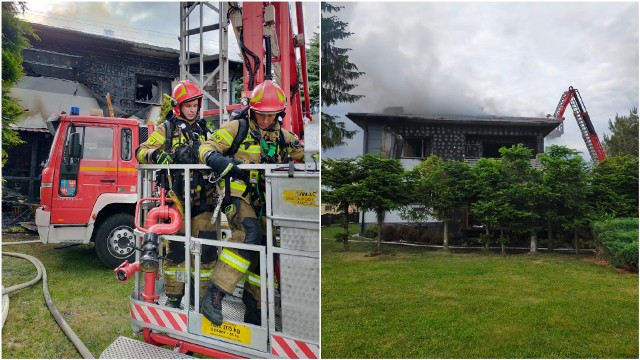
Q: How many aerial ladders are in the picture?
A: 2